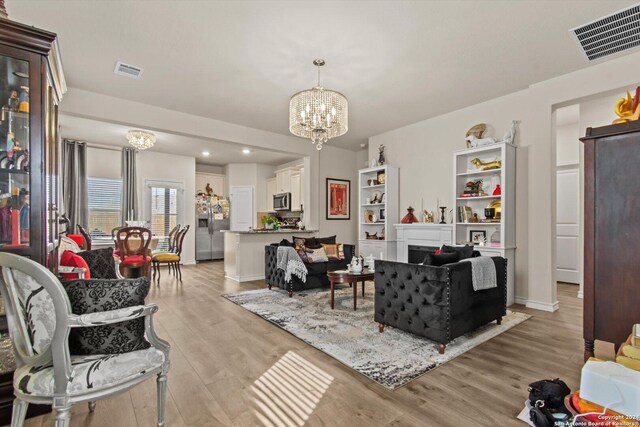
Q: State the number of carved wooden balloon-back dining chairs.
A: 5